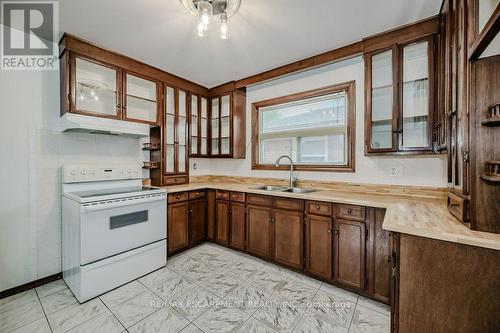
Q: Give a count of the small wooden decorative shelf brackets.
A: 4